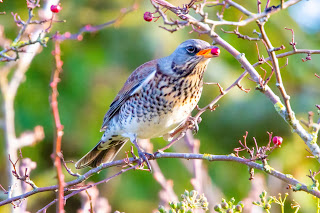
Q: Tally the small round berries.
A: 4